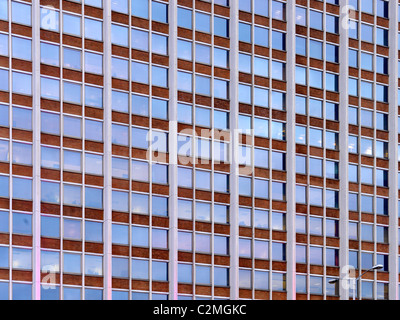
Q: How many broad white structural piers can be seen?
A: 7